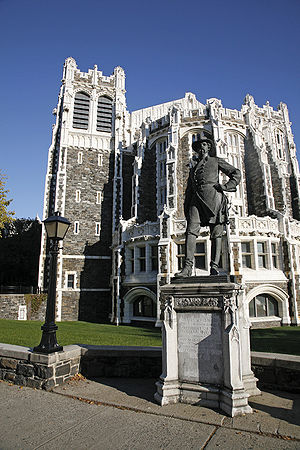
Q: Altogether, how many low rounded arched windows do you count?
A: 2